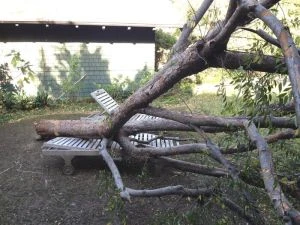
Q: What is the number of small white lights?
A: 5